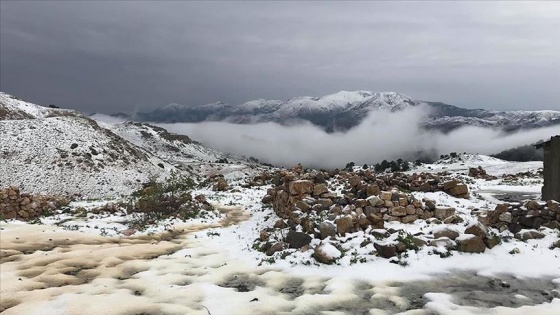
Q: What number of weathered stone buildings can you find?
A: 1